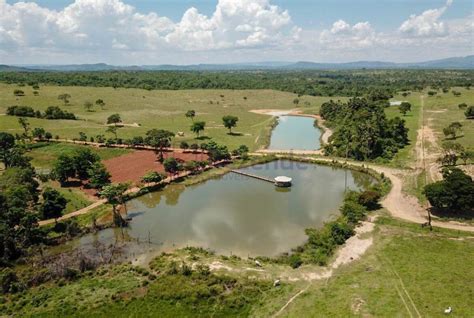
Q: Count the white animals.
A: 3